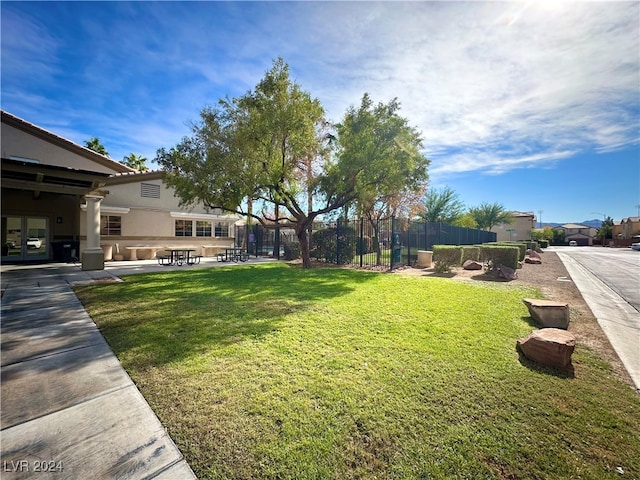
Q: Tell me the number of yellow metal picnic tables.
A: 0